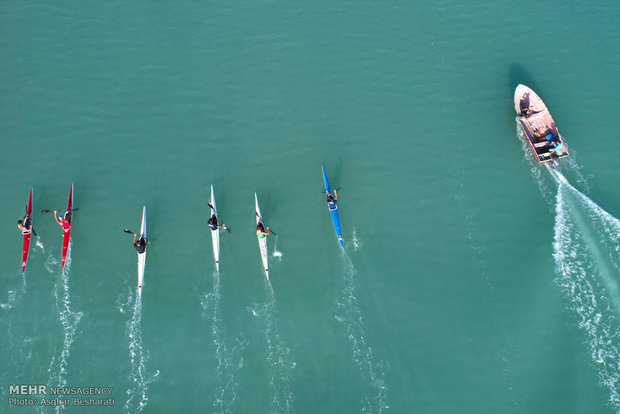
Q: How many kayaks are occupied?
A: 6